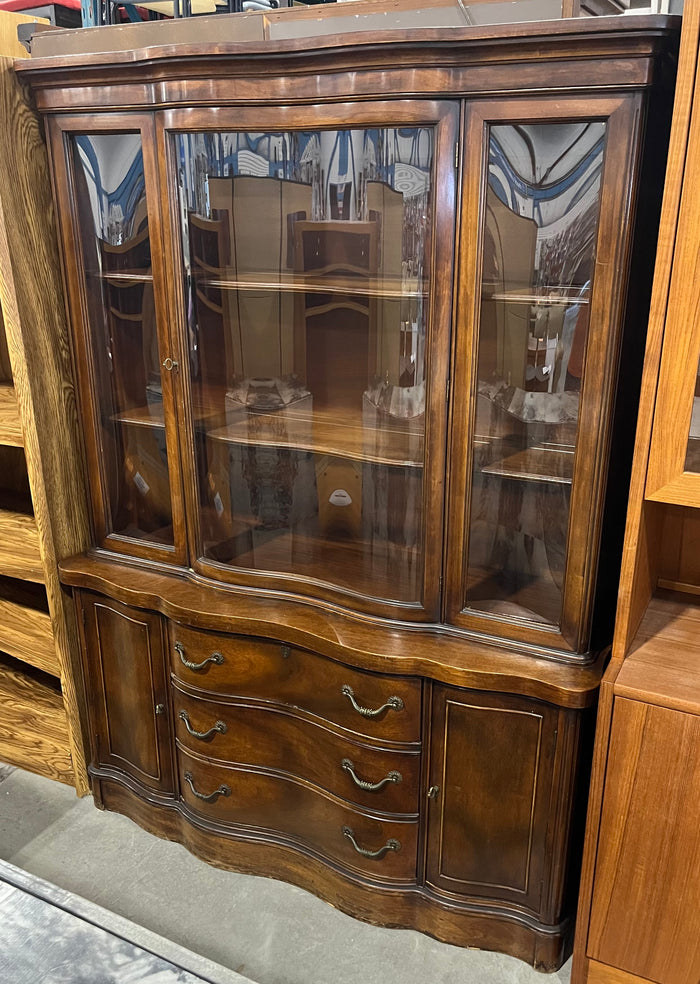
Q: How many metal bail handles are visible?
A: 6